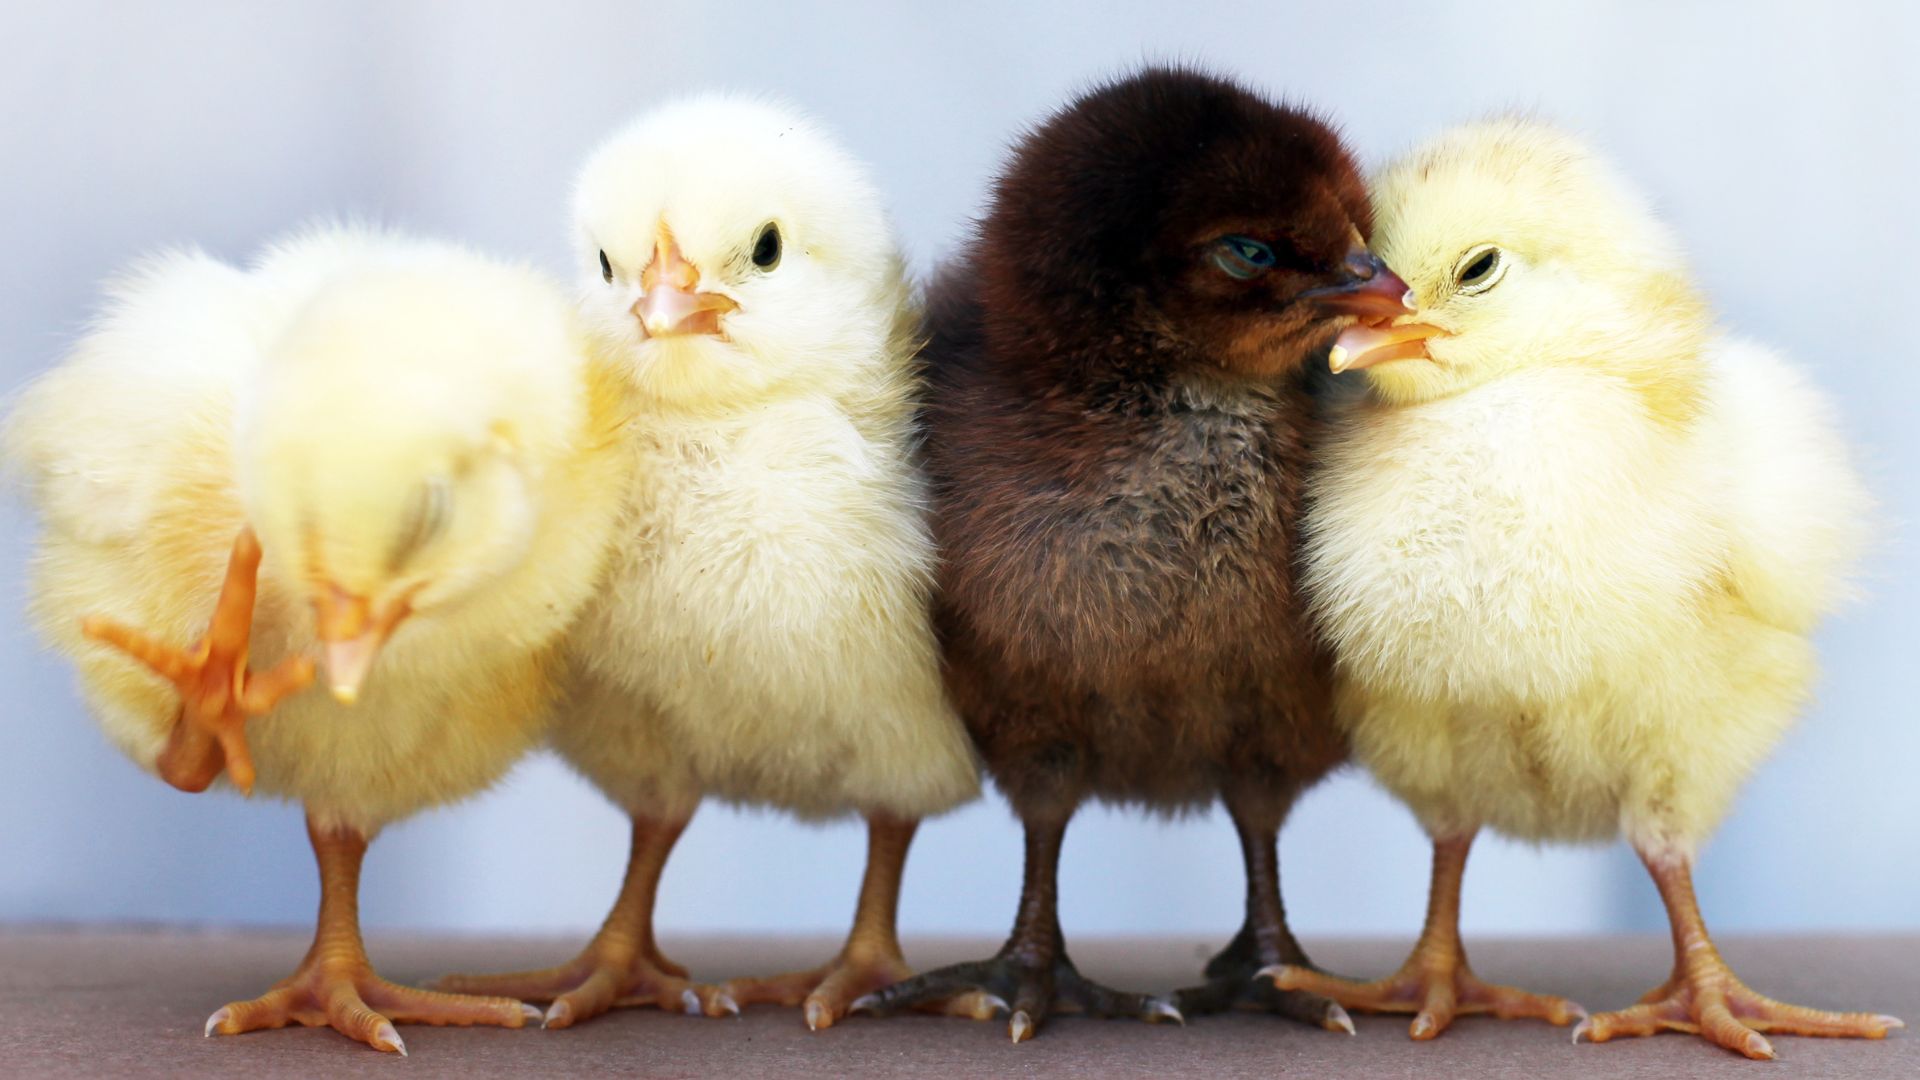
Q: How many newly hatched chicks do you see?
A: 4